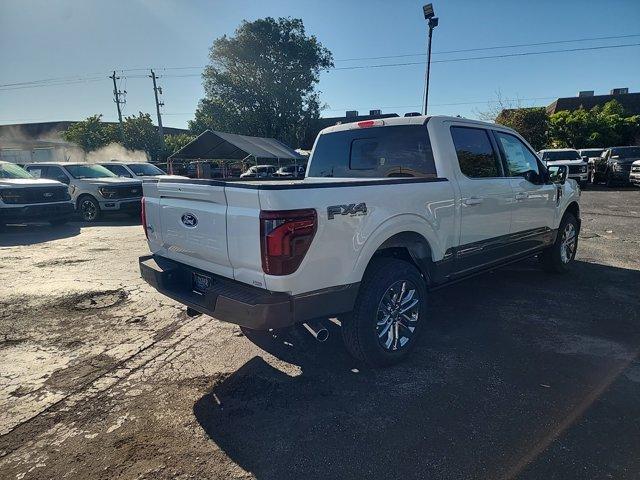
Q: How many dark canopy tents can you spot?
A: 1